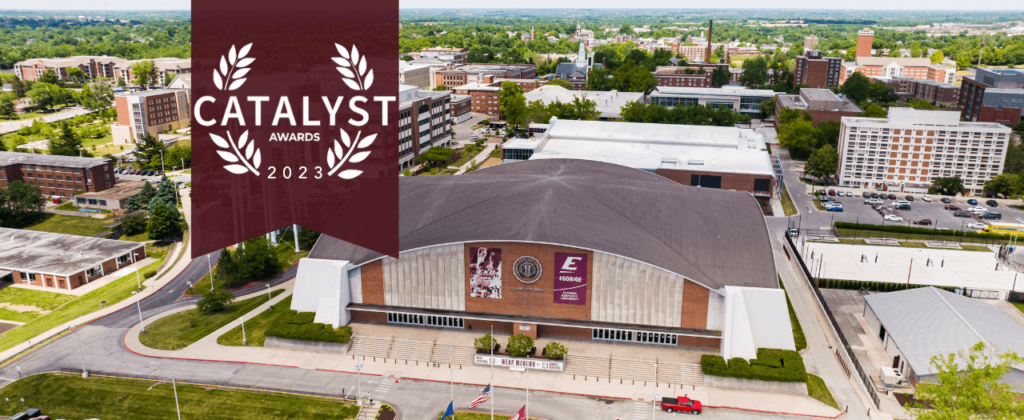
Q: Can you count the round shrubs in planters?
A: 3